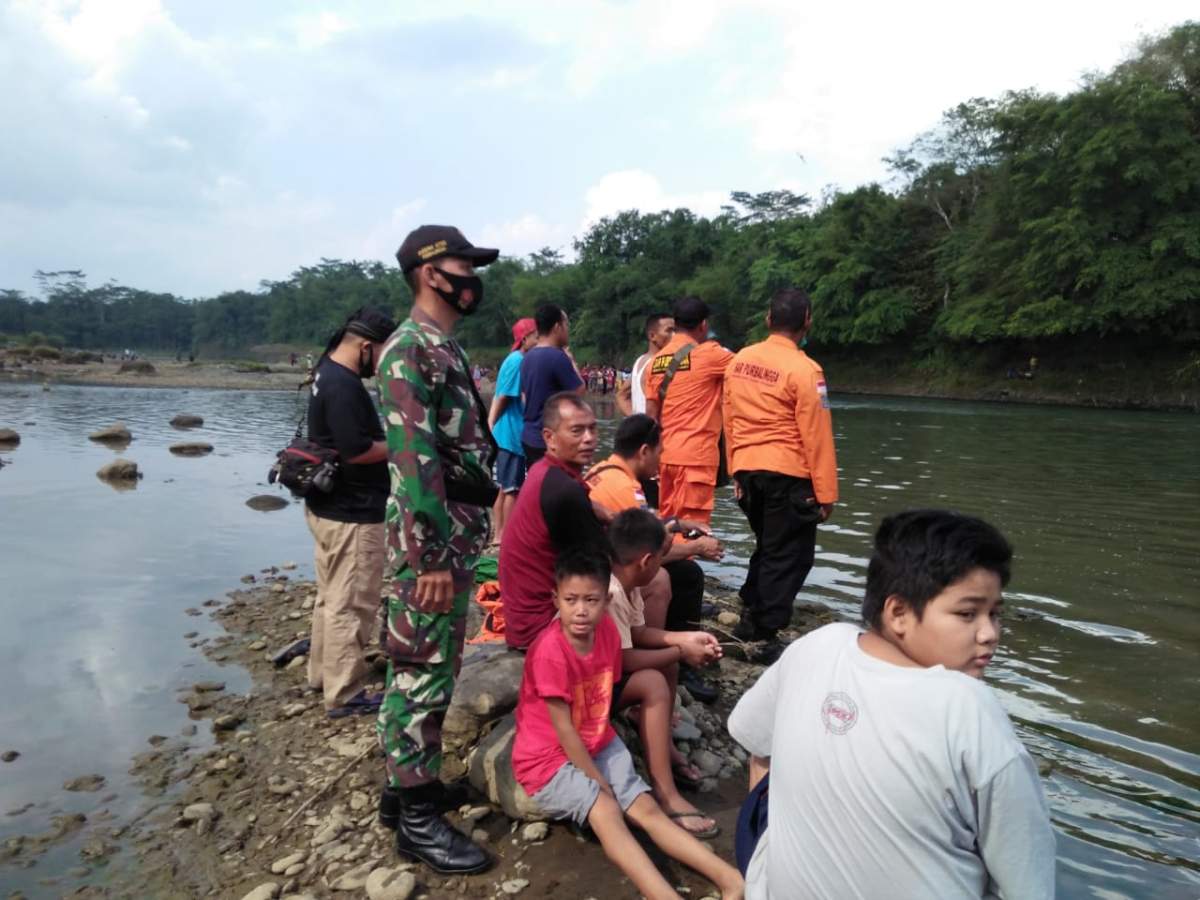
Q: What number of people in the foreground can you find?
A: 12